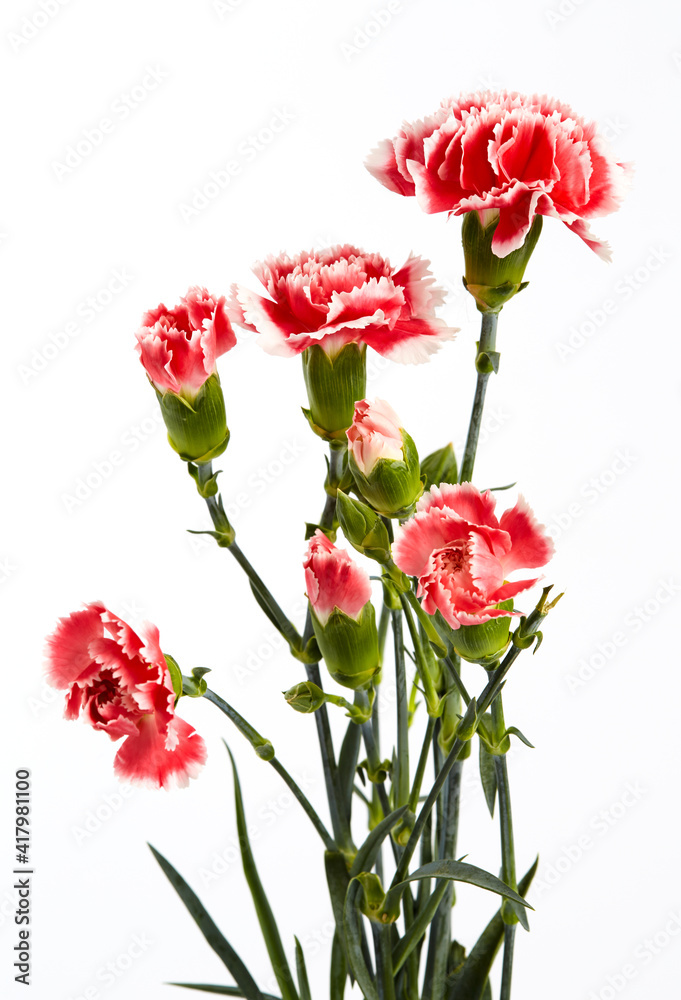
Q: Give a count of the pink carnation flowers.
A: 7